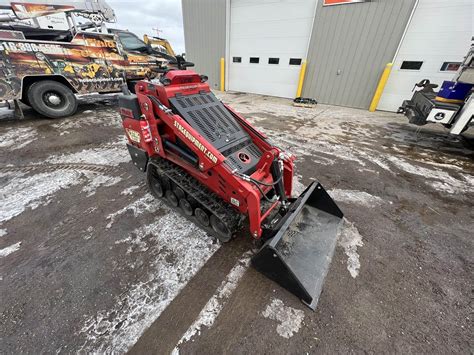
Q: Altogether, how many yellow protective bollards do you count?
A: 3